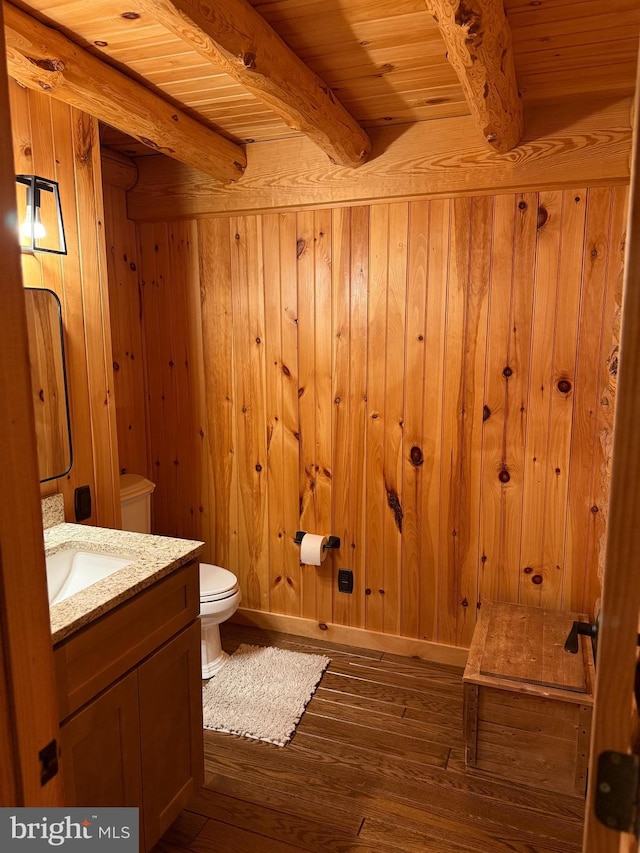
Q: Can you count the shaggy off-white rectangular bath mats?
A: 1